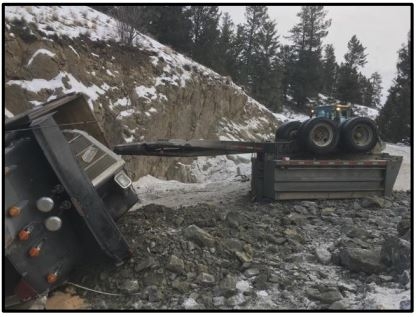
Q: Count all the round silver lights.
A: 2